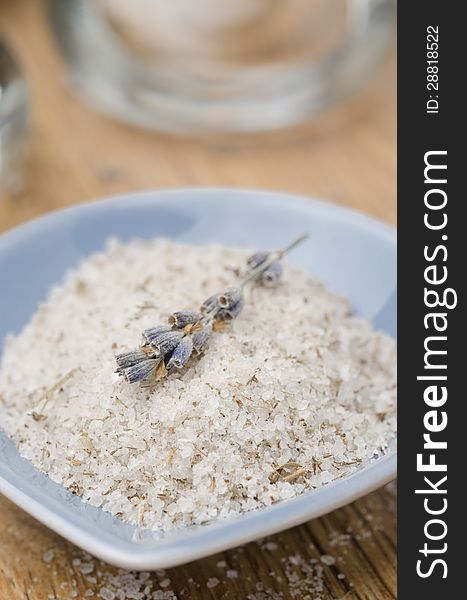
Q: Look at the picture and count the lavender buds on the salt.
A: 12